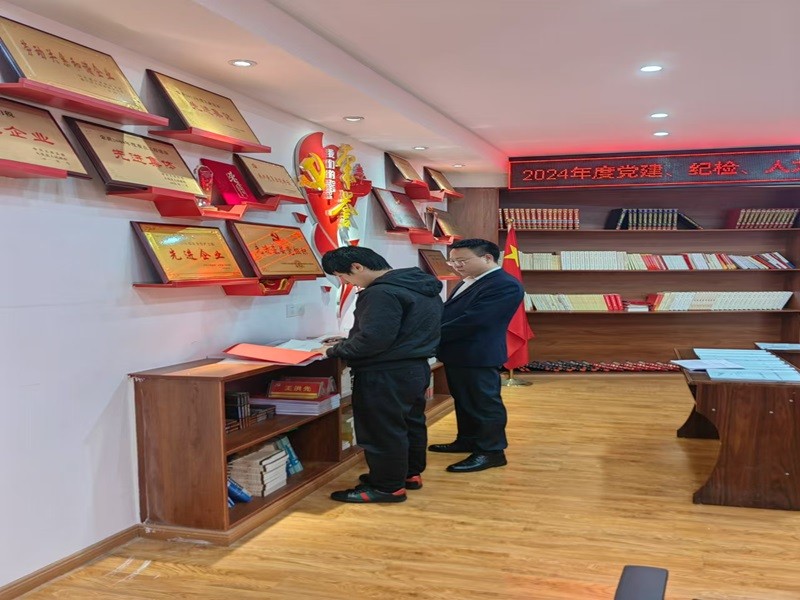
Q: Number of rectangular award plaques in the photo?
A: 12